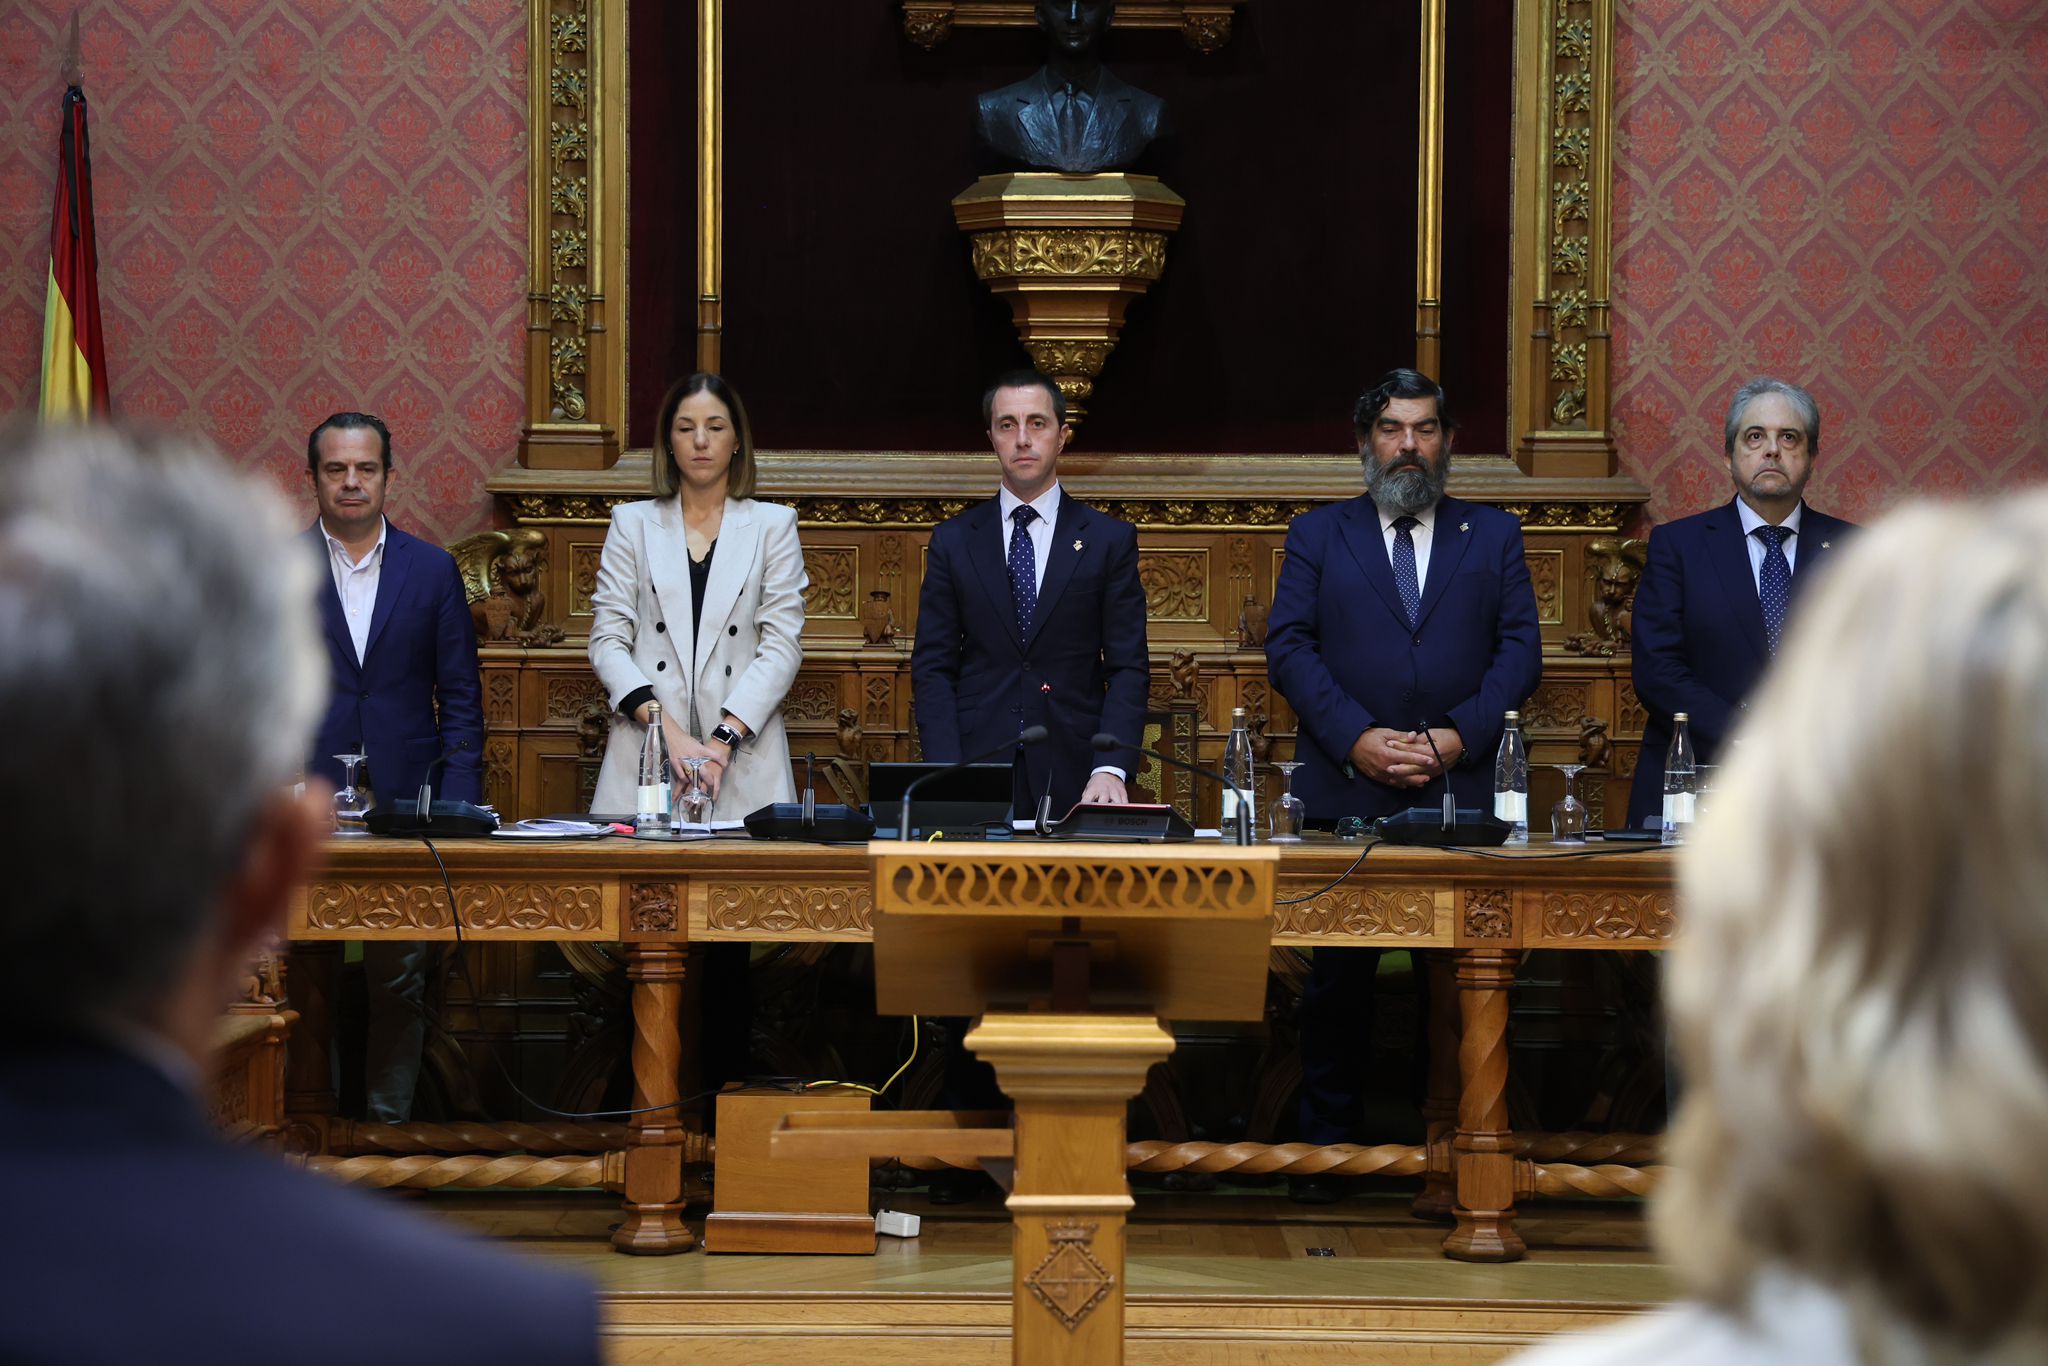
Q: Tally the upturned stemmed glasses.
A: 4